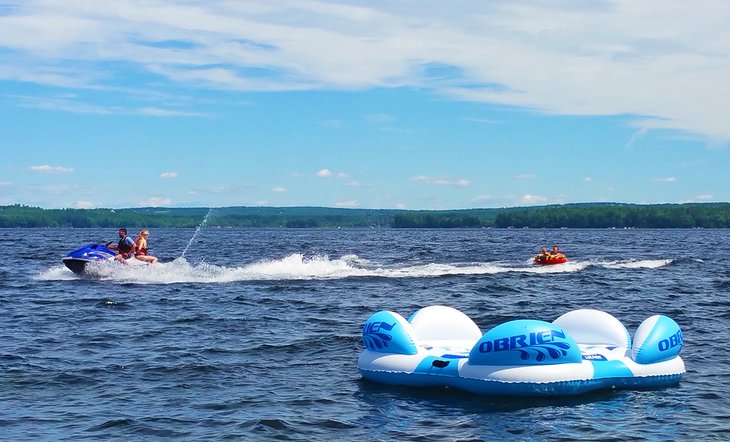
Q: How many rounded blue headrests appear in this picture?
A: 3